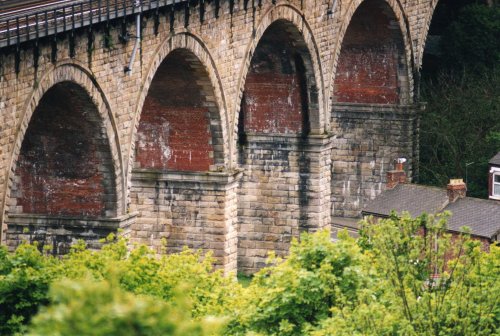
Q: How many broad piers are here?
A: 4